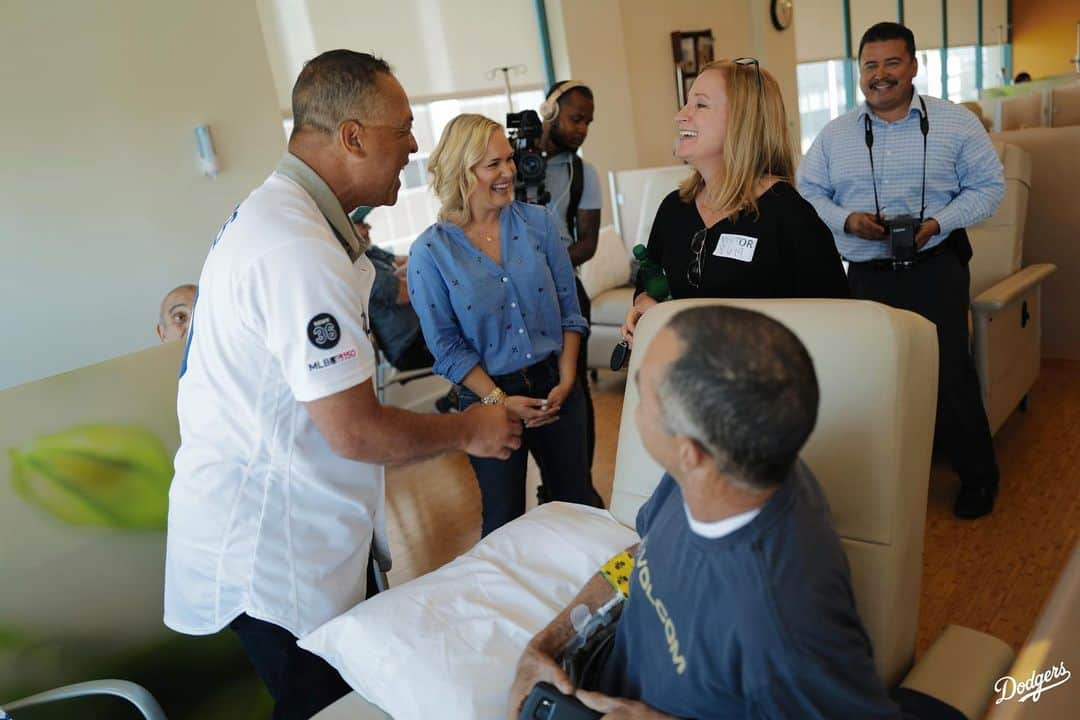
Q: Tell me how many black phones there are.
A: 1